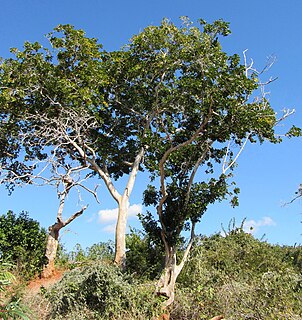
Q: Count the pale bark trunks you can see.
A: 3